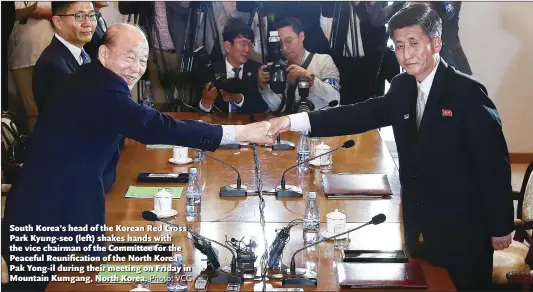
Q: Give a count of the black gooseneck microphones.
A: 6